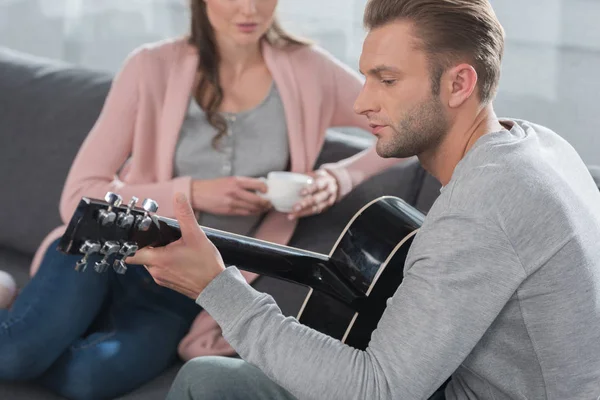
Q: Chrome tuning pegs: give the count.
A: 6